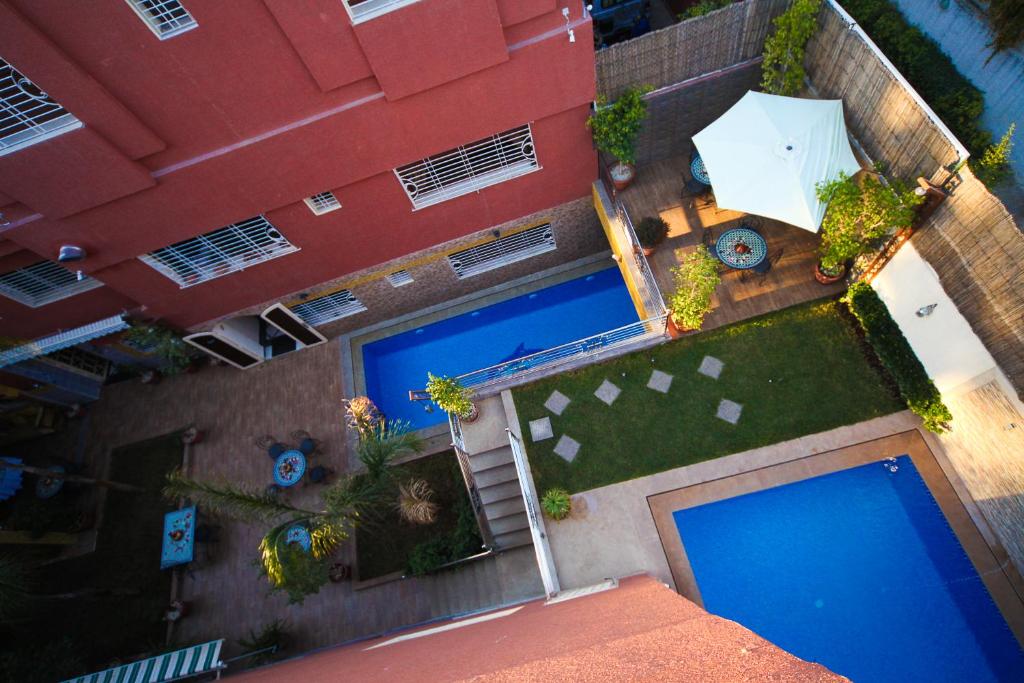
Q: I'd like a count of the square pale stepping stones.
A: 7